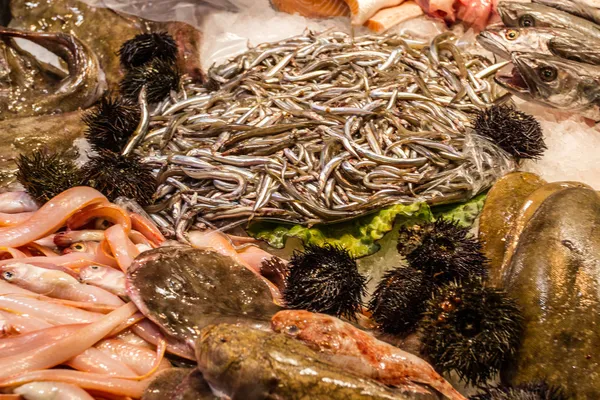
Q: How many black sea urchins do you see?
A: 11